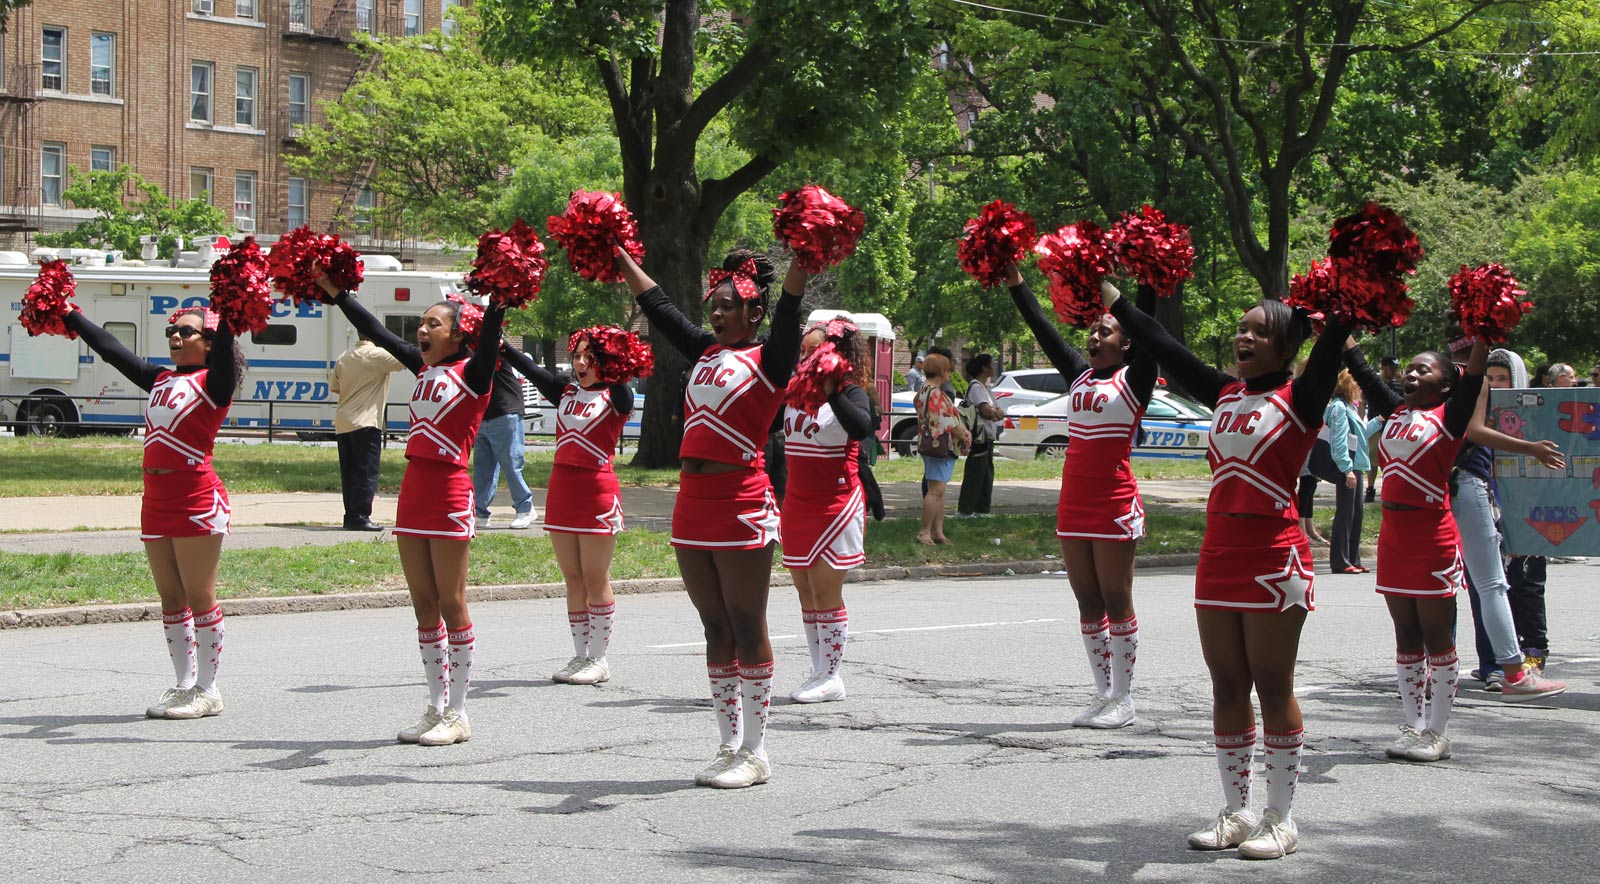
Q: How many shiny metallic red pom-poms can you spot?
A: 14